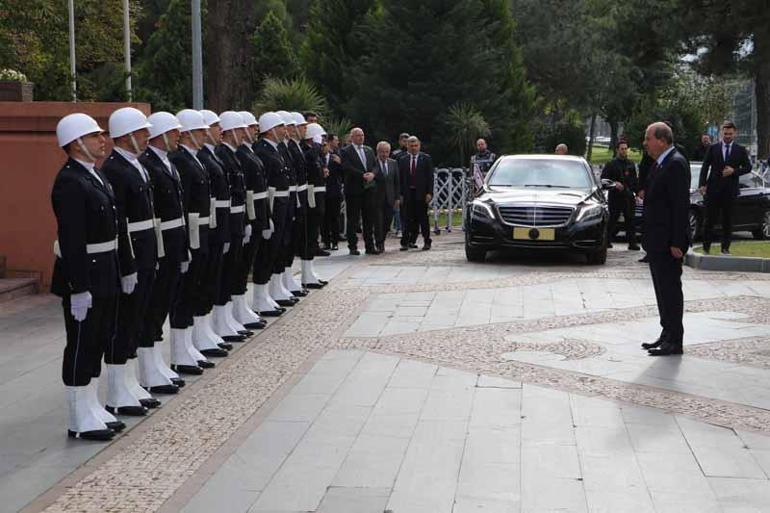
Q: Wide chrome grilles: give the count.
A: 1